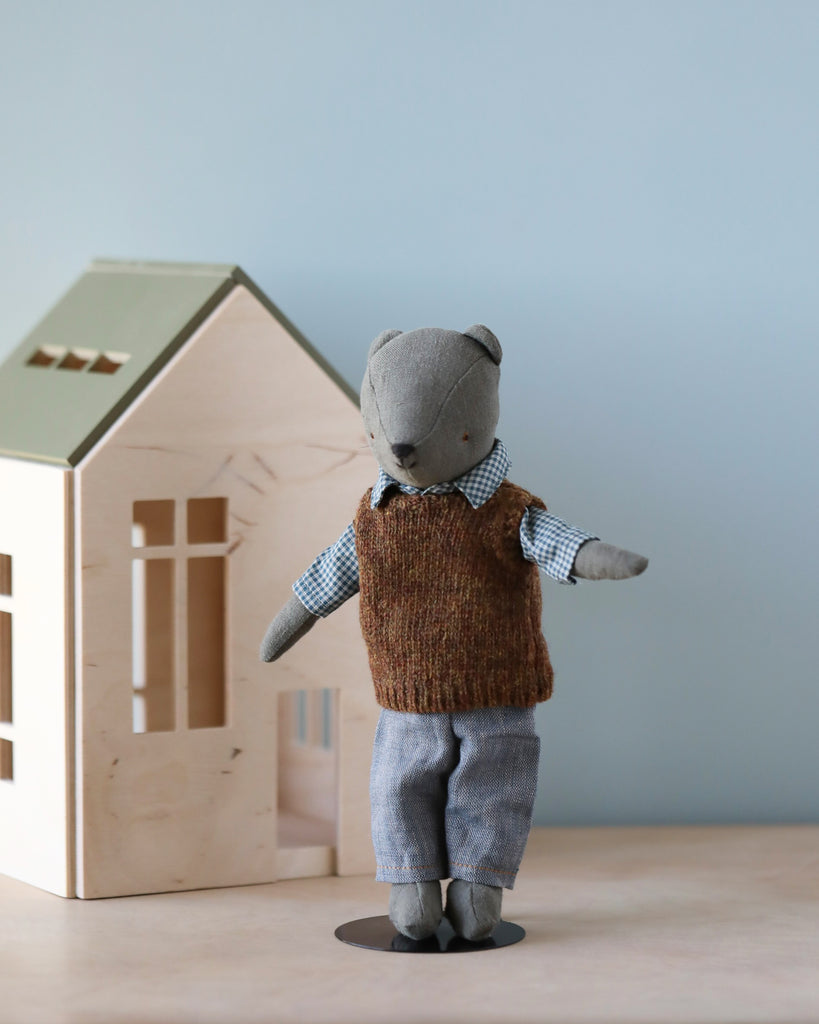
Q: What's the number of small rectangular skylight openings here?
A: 3